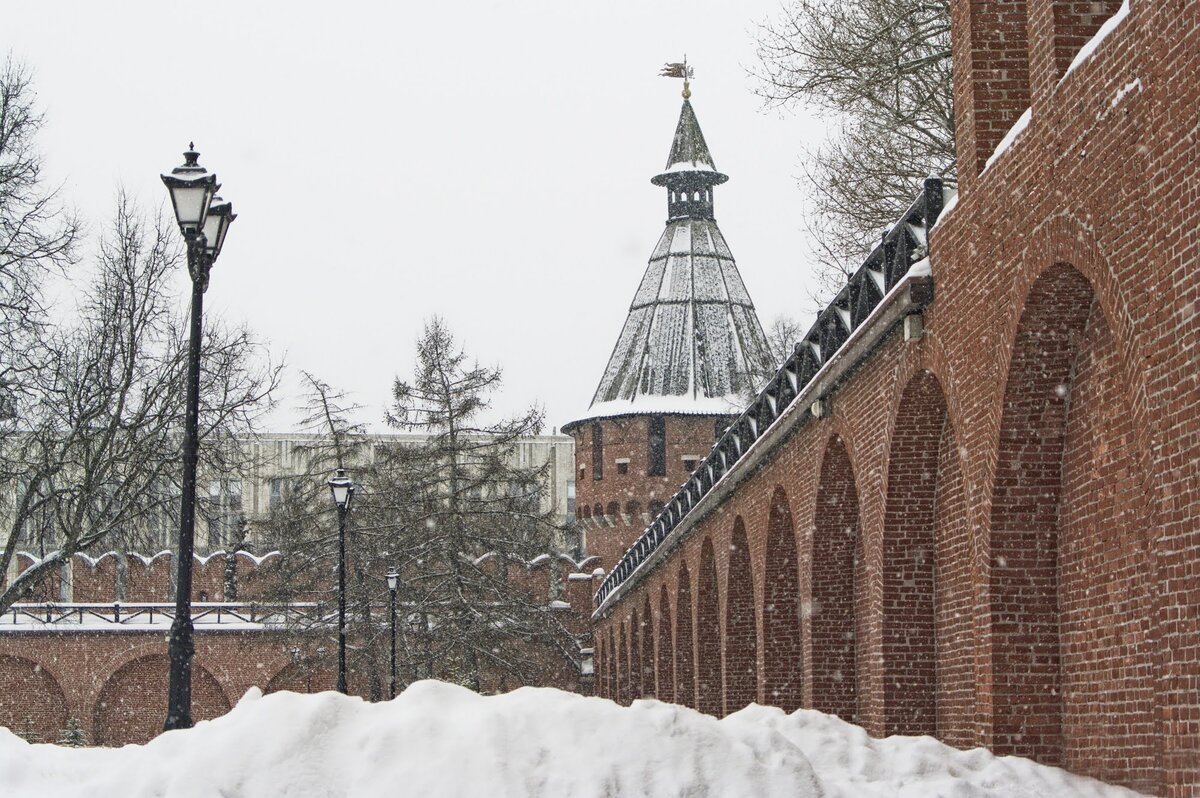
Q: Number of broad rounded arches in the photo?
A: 3